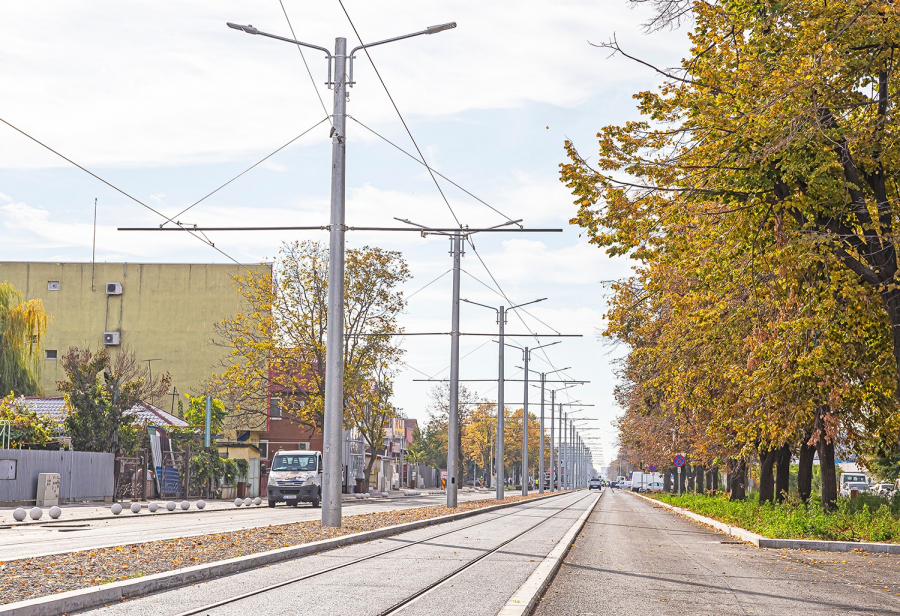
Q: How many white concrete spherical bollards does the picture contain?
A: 12